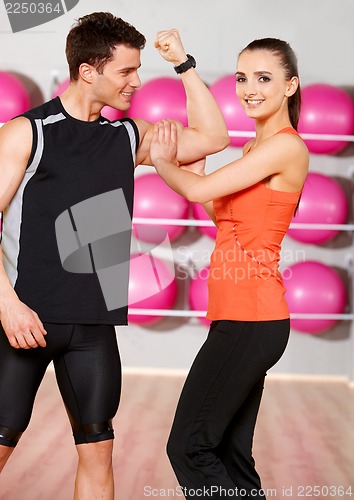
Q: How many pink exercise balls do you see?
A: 11